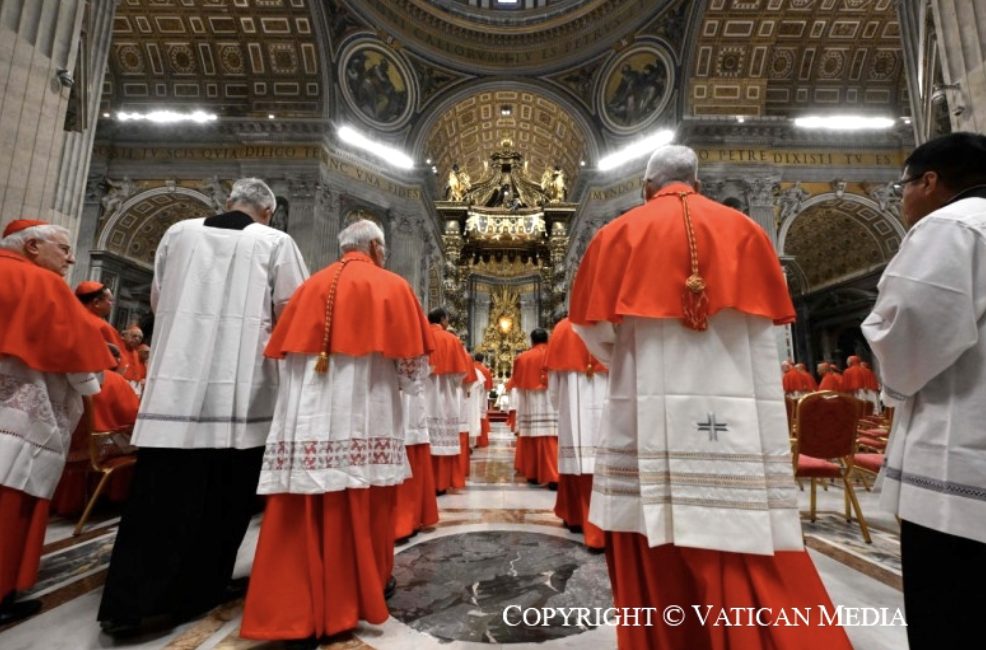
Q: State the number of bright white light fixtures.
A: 4